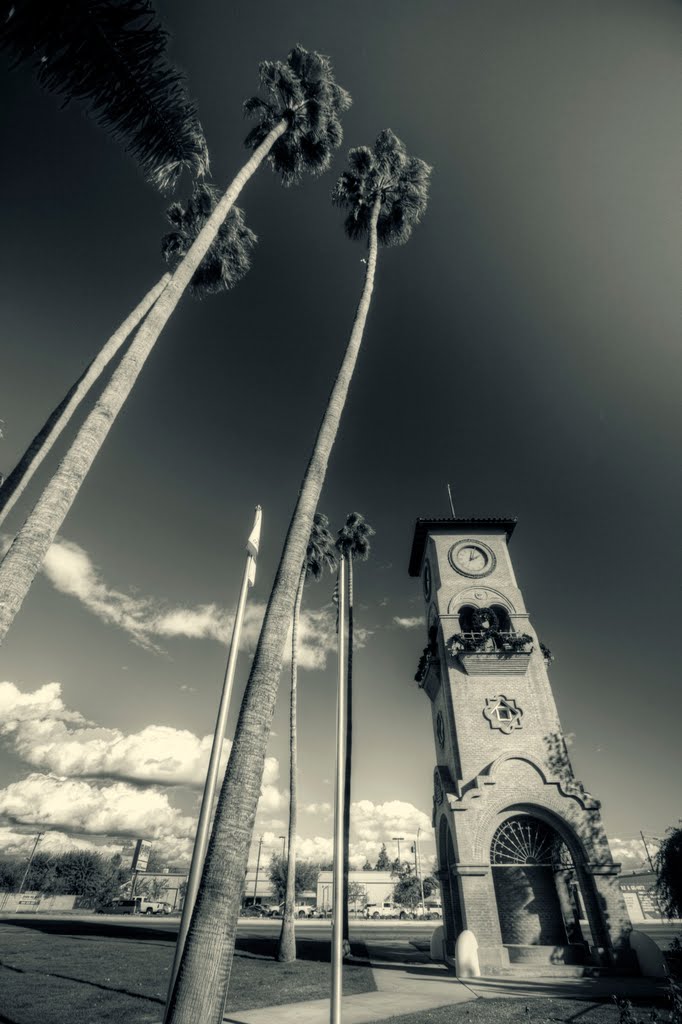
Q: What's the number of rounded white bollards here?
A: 3